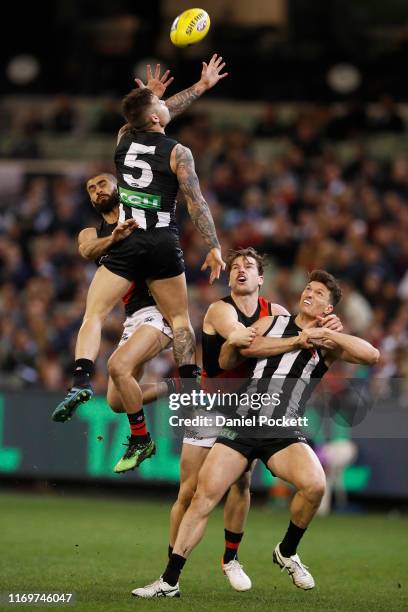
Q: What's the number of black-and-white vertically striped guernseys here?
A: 2